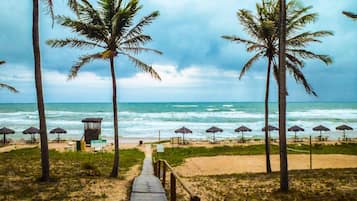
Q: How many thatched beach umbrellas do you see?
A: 10